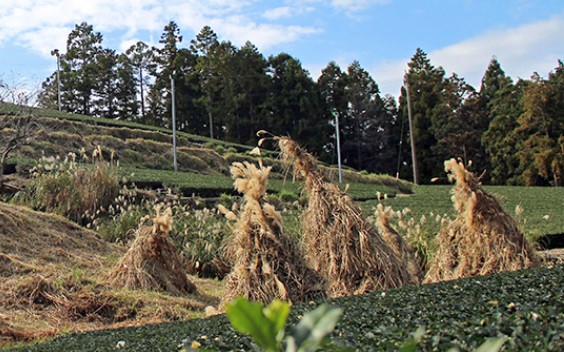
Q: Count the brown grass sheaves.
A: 5